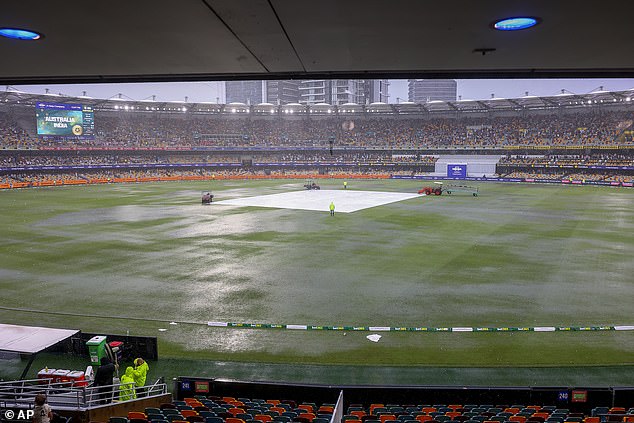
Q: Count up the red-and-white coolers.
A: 3